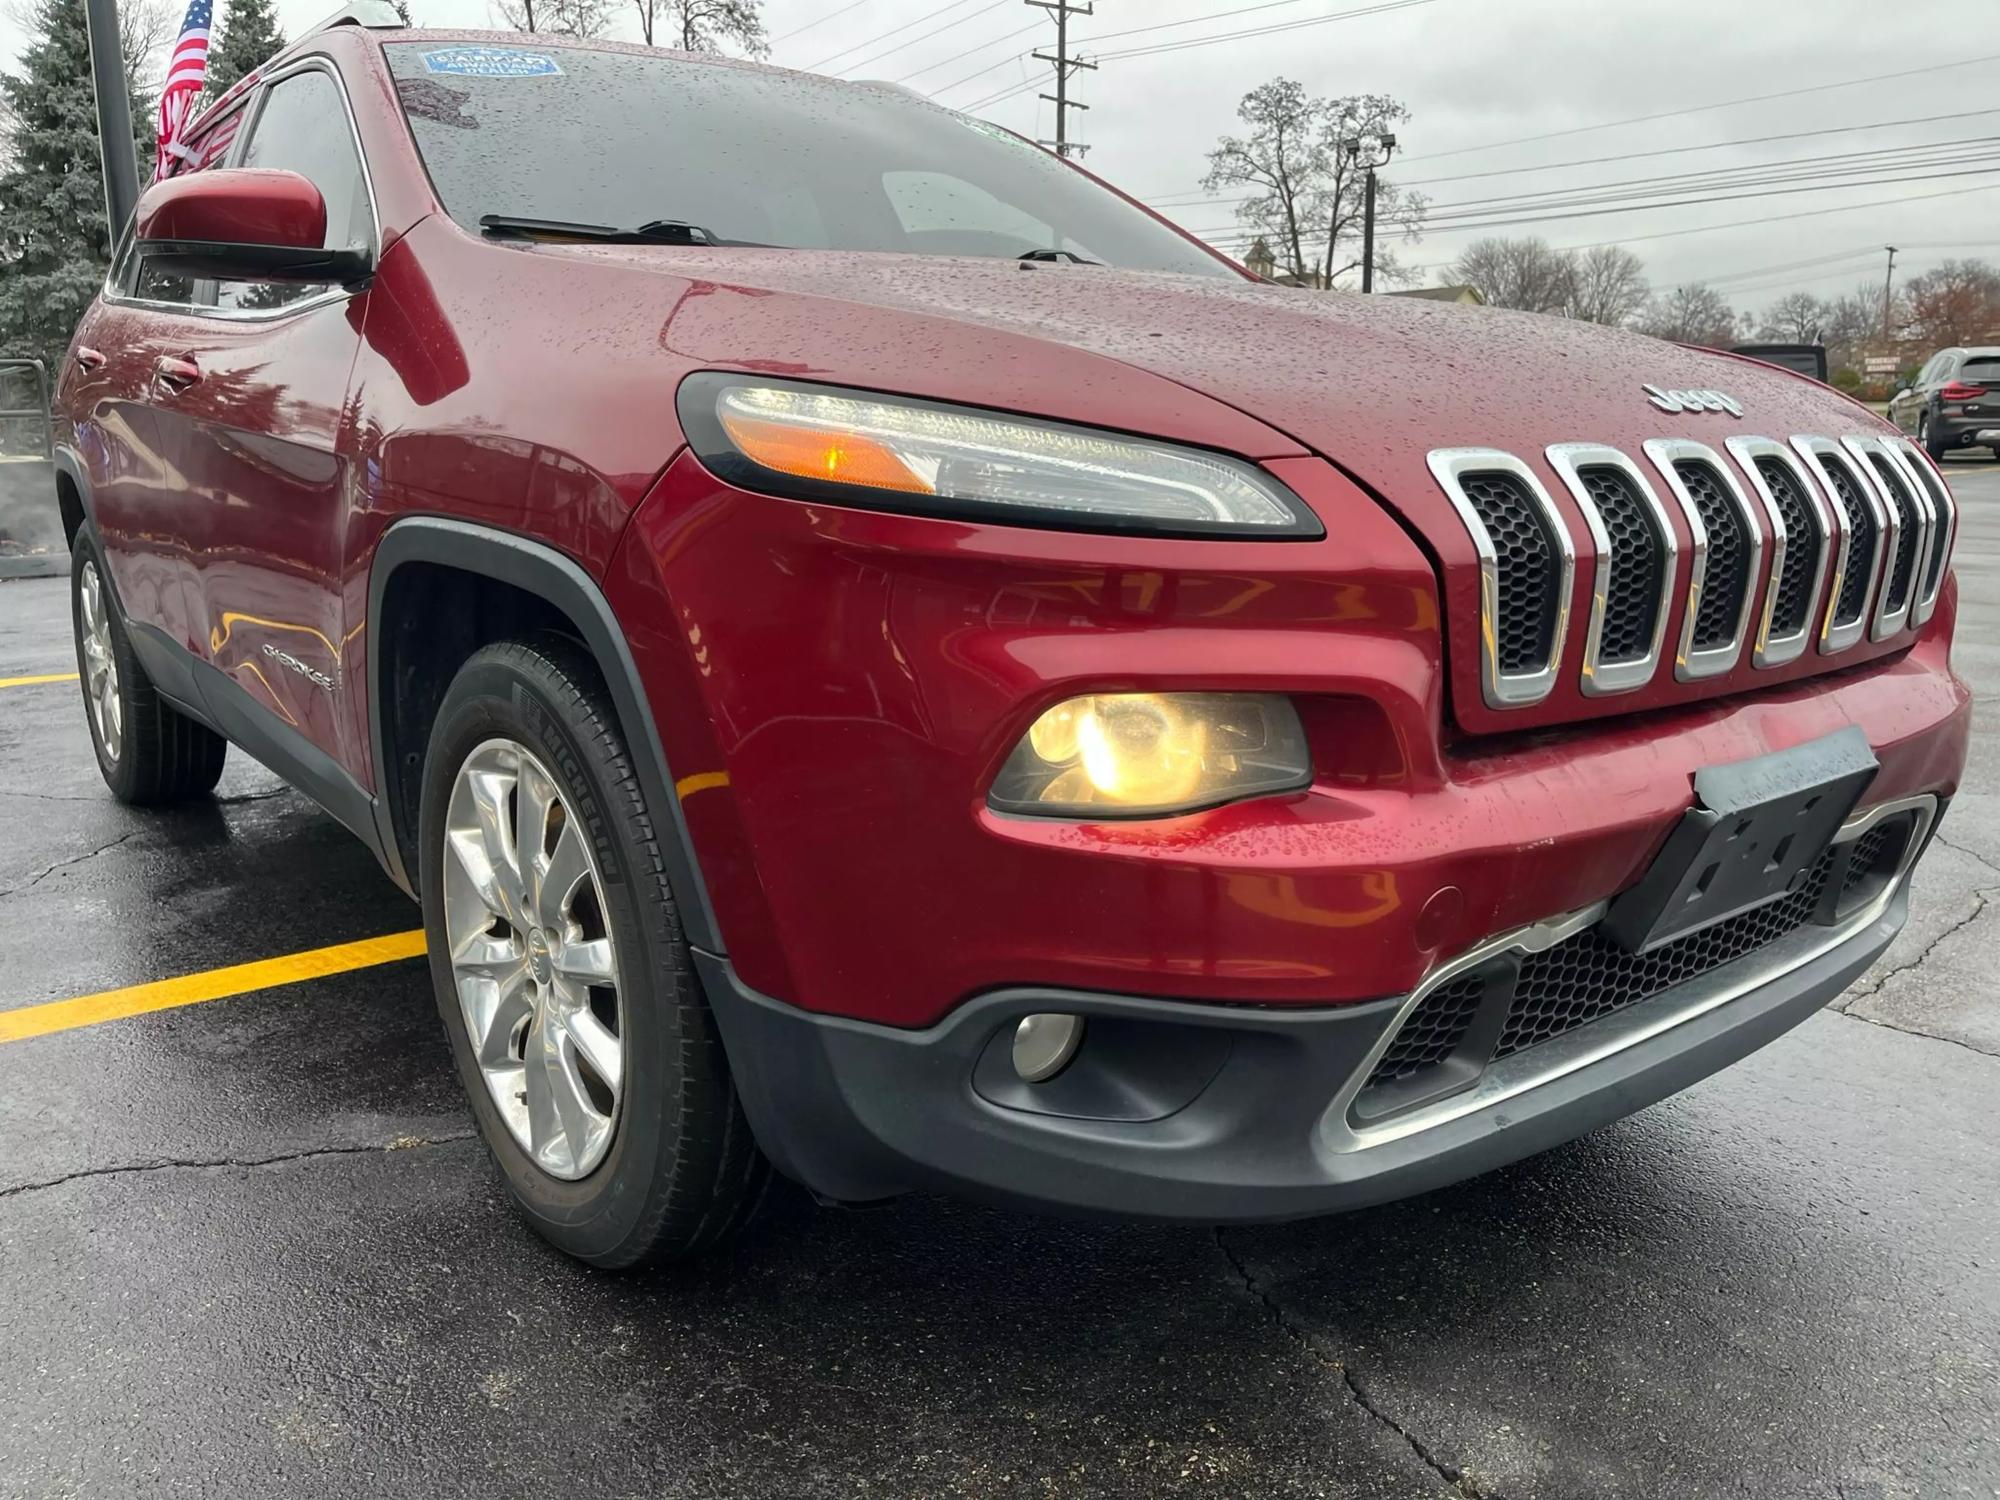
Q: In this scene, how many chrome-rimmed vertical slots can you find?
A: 7